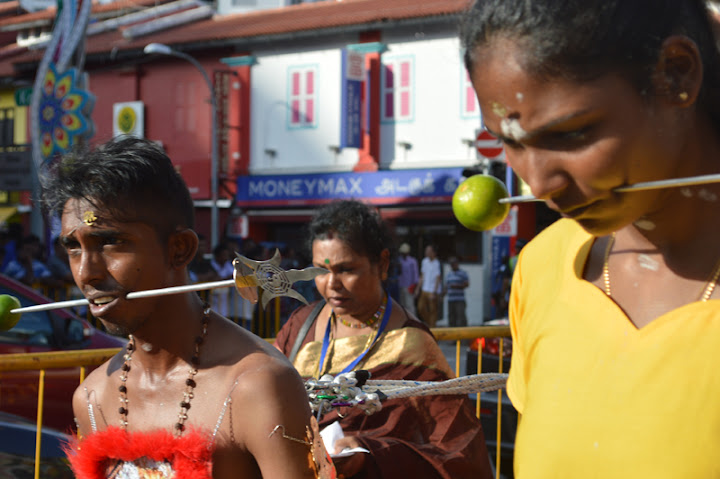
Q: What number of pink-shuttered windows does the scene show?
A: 3